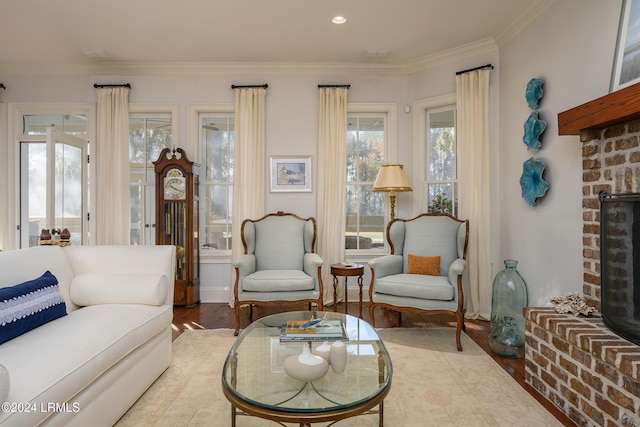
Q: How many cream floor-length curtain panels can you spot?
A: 4